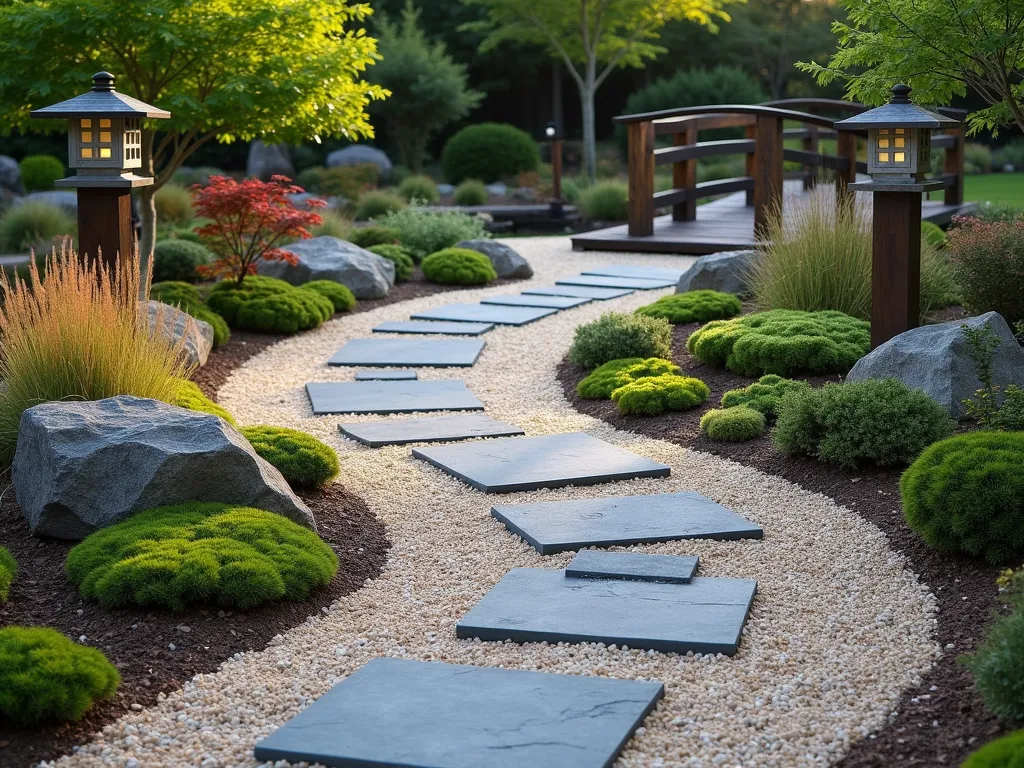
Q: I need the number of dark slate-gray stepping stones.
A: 15